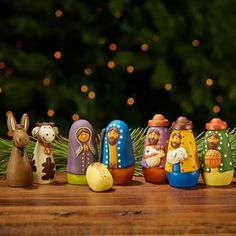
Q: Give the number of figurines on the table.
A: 8